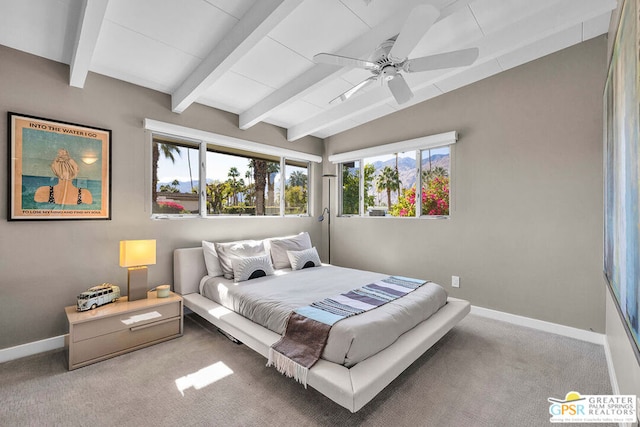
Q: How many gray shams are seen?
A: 2